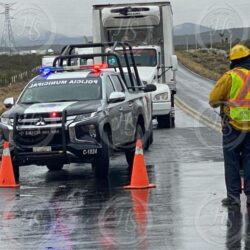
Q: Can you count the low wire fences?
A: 1